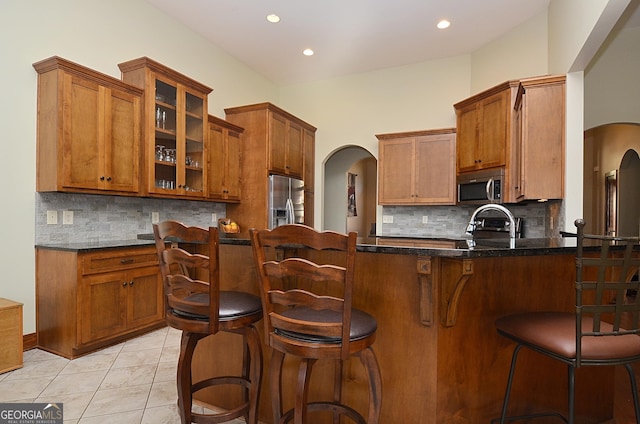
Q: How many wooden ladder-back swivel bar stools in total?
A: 2